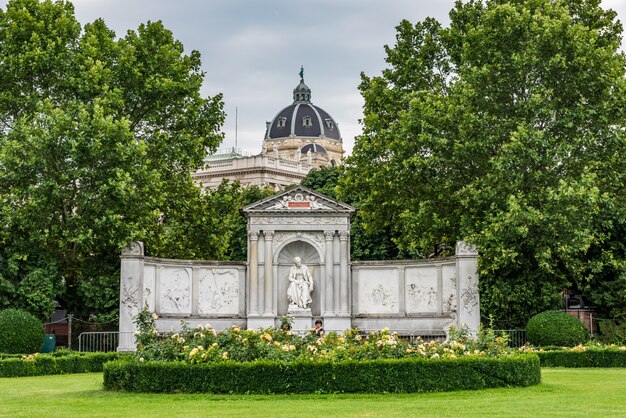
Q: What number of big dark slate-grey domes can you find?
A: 1